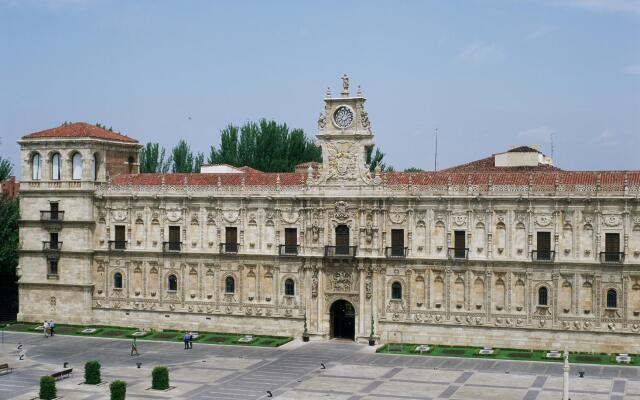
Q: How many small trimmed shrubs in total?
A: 4